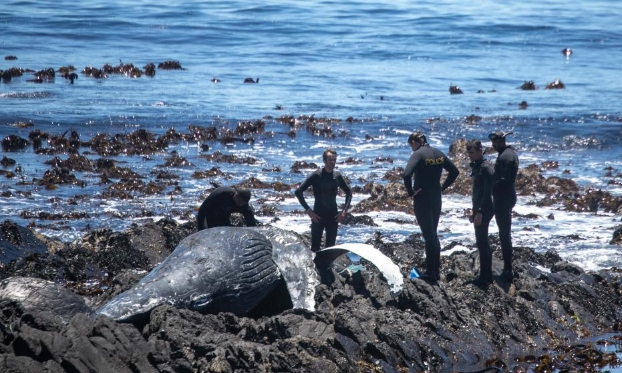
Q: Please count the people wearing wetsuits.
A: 5